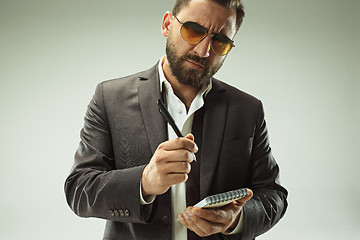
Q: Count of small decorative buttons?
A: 4